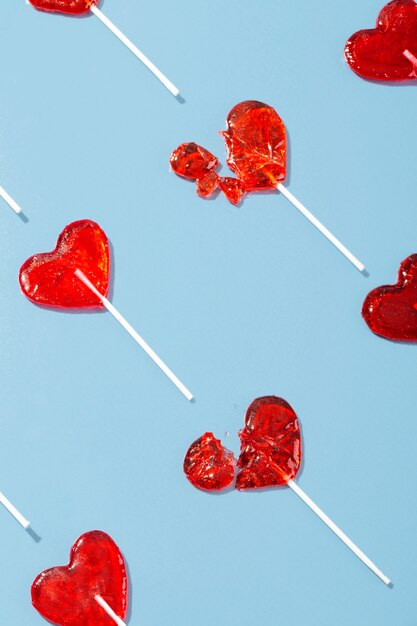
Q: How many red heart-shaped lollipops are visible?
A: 7